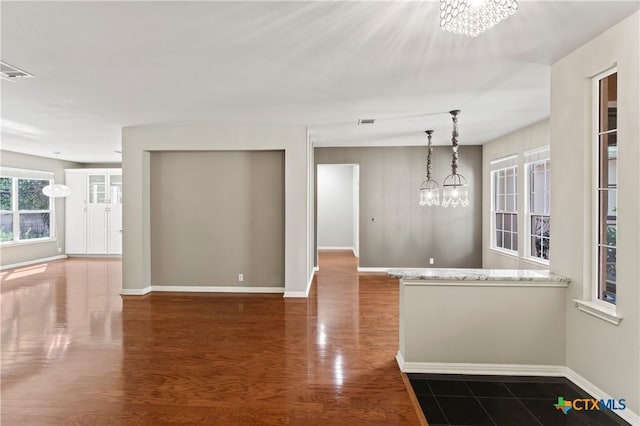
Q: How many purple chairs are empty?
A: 0